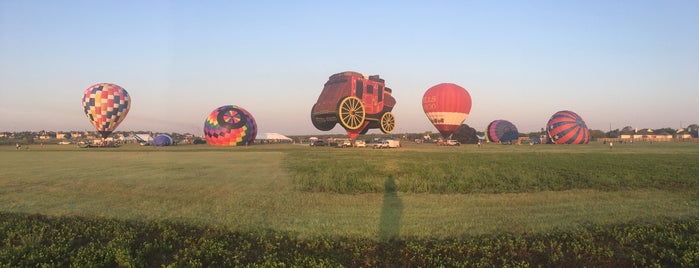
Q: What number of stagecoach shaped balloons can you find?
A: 1